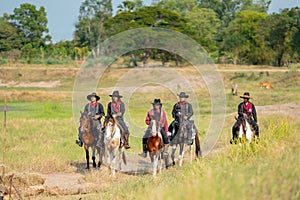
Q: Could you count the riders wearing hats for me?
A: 5